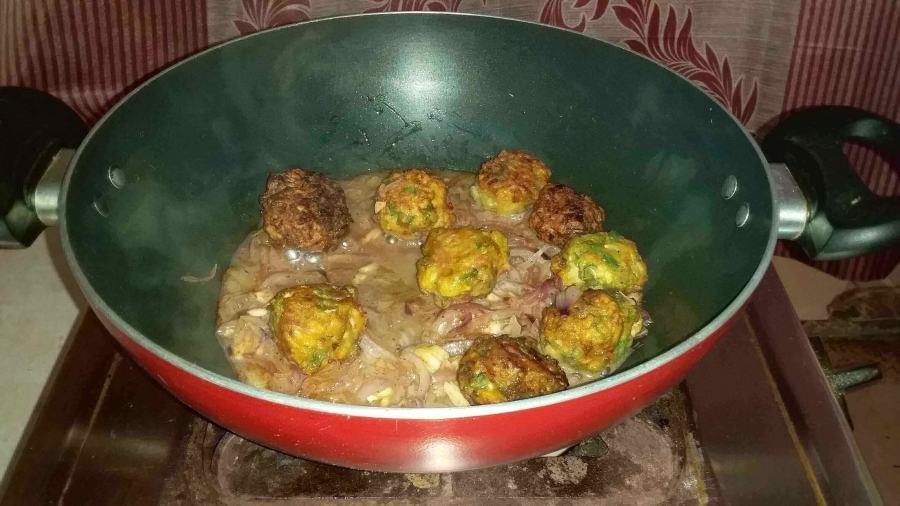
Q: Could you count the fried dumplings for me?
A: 9